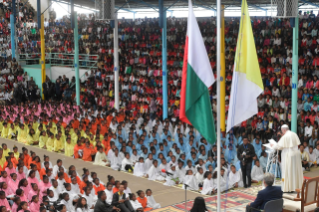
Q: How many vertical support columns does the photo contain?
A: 7